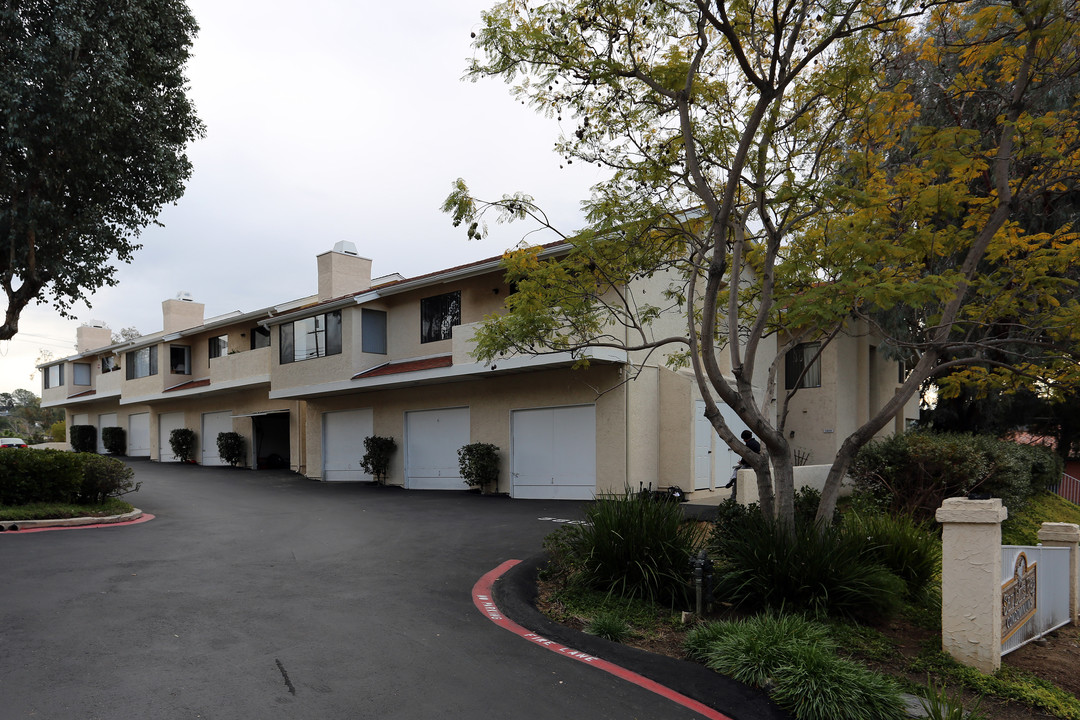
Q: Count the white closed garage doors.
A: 8